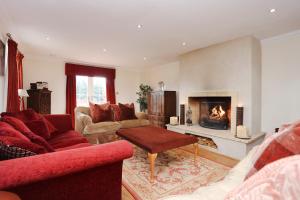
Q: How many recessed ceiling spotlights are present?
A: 6